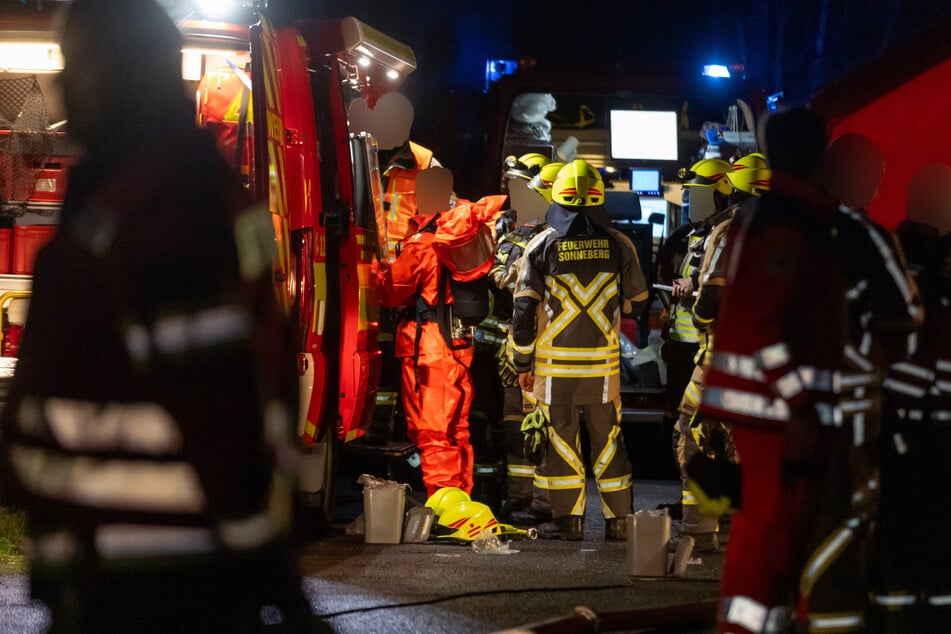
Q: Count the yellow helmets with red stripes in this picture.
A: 5